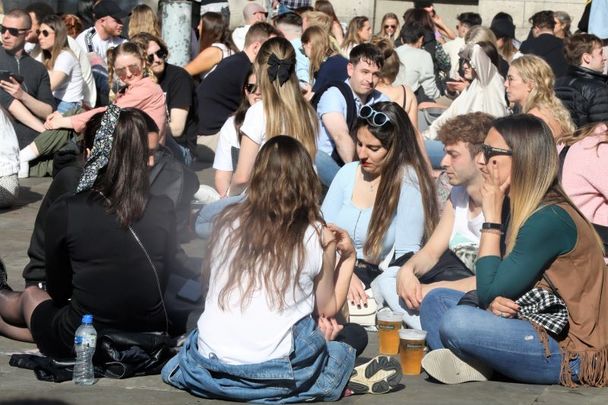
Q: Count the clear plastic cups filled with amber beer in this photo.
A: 2